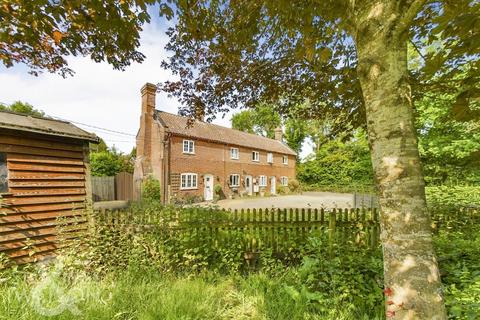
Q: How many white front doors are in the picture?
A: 3